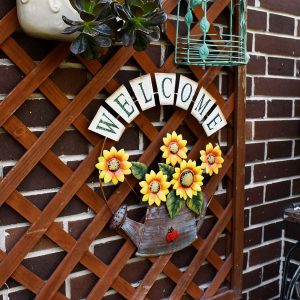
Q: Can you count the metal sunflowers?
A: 5